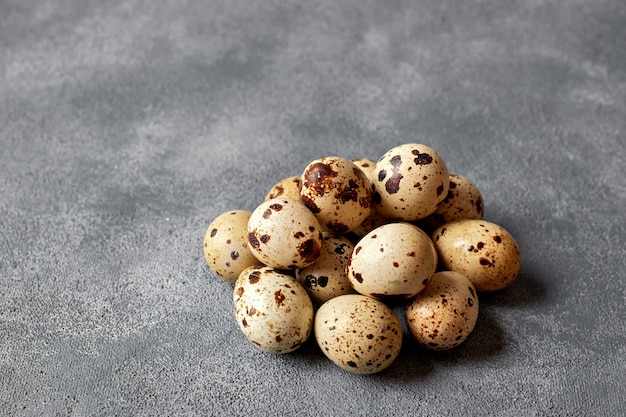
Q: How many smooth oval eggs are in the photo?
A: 13